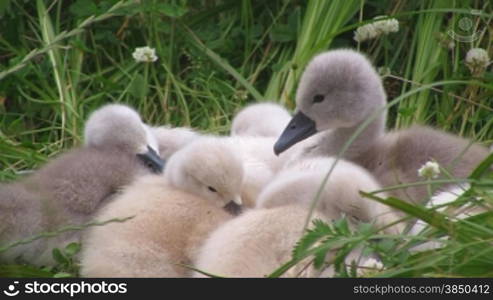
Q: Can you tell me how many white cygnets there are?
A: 3